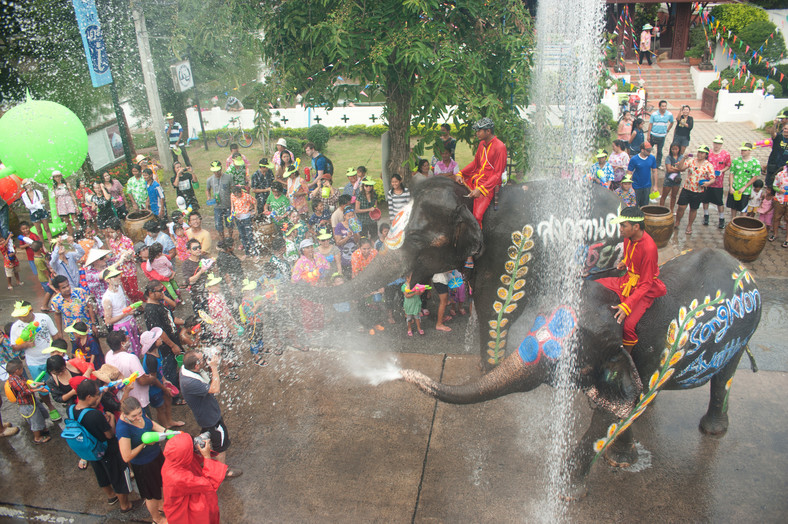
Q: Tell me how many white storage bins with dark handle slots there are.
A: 0